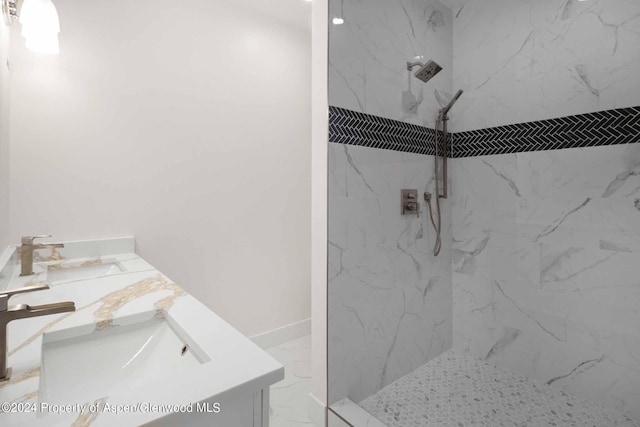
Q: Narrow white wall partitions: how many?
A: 1